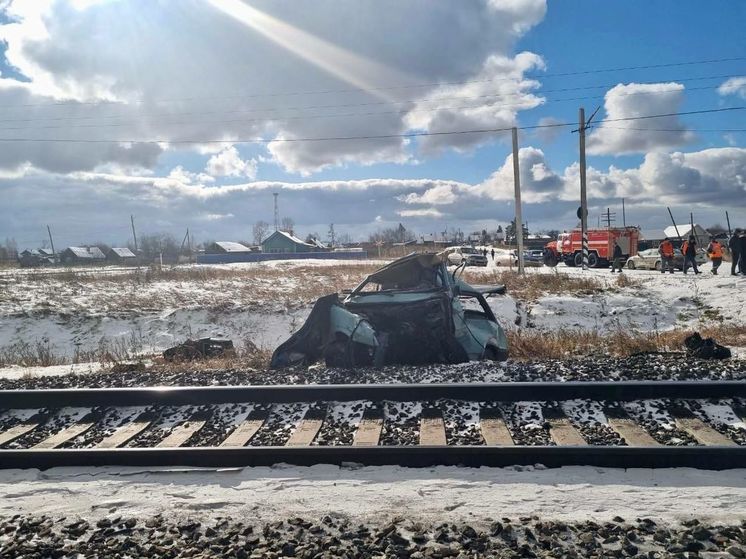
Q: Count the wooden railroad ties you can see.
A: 12